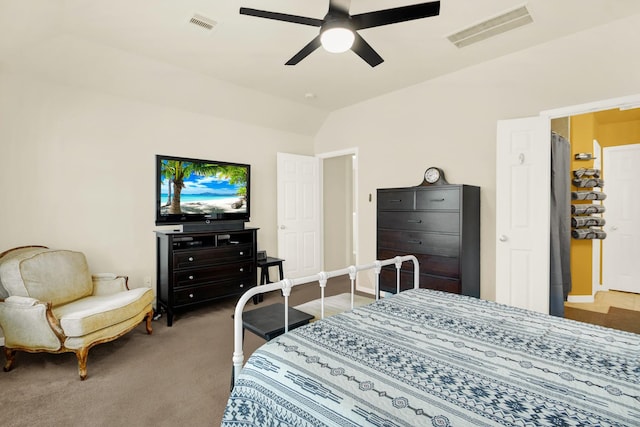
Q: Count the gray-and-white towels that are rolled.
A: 6